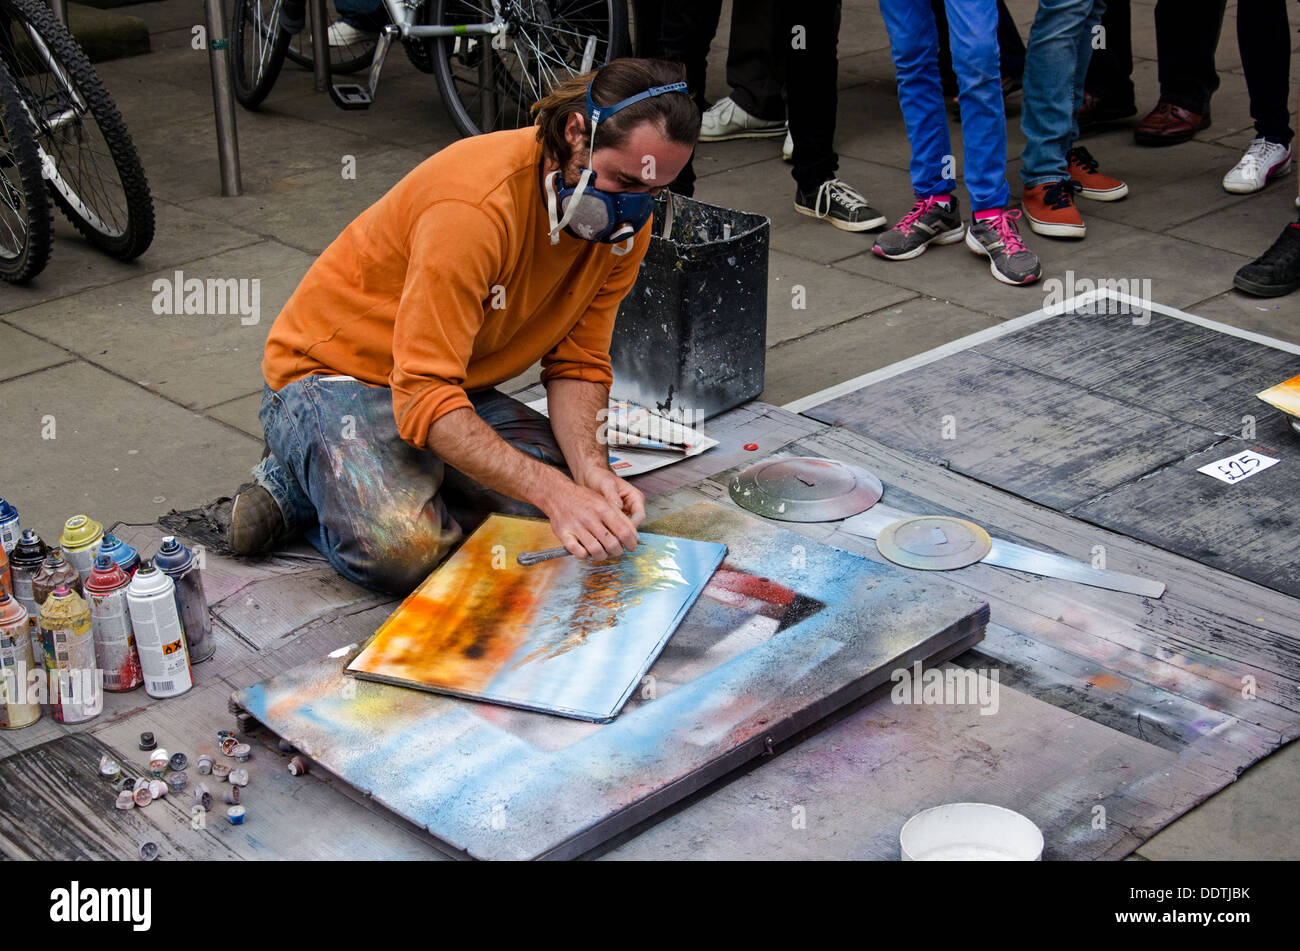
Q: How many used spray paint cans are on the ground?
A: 11